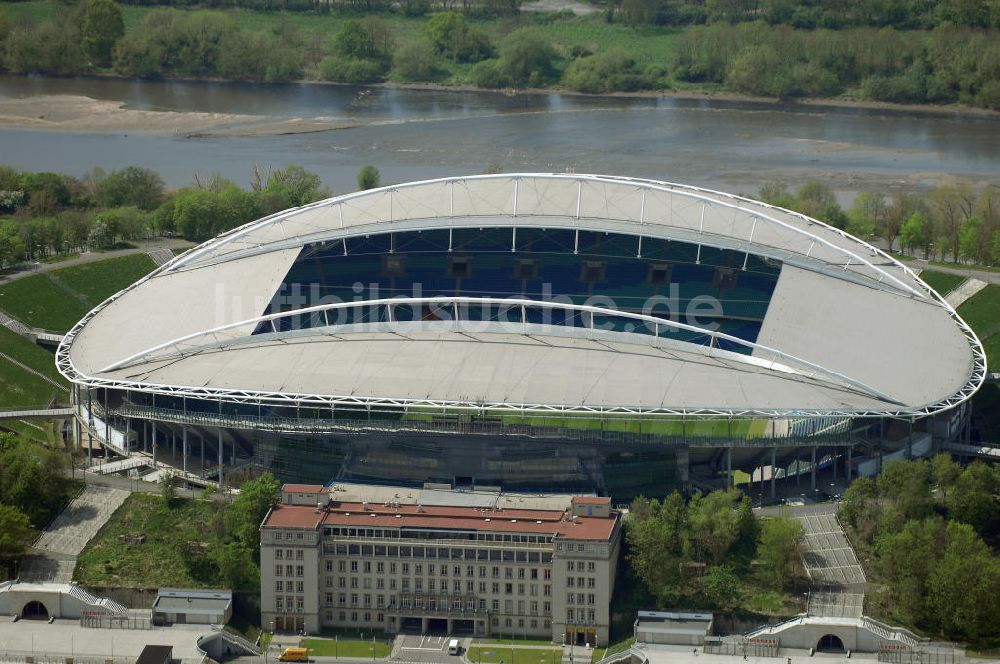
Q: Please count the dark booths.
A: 6